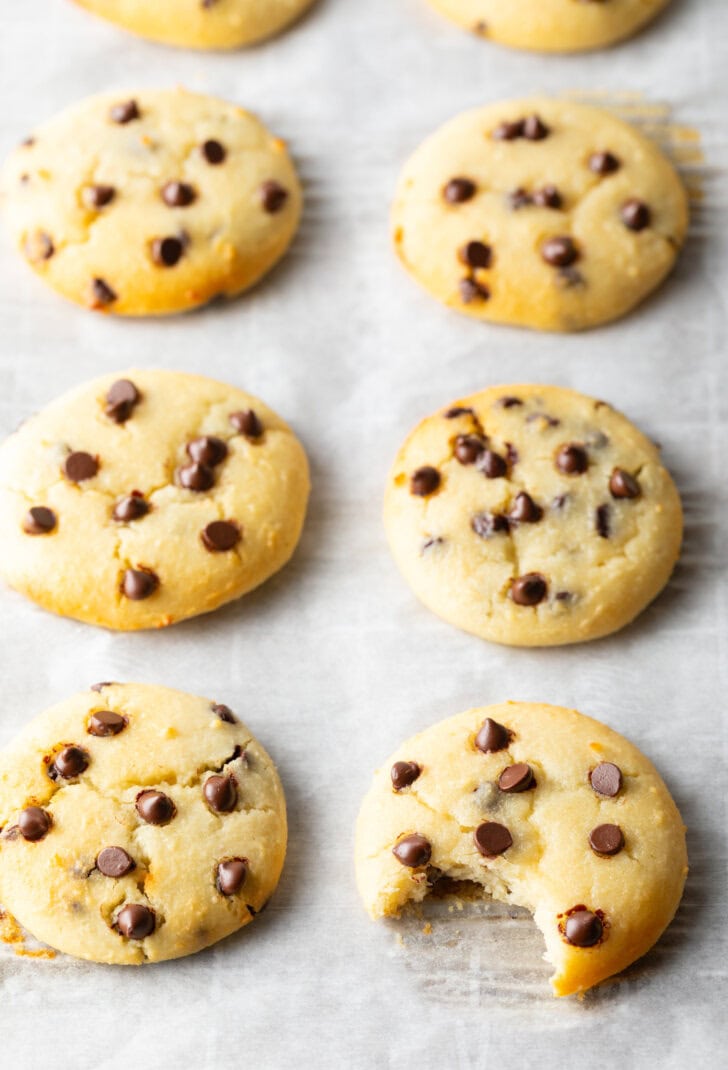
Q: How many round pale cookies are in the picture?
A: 8